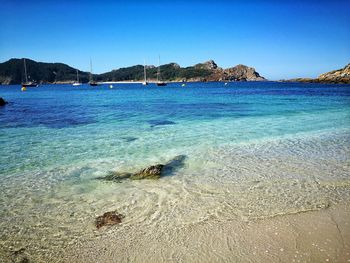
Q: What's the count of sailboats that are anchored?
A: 5